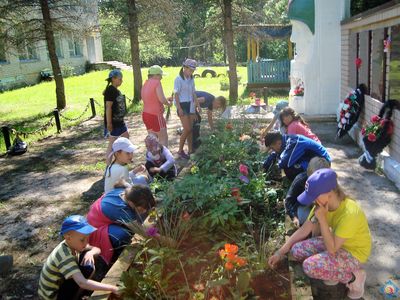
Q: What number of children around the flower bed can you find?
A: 13